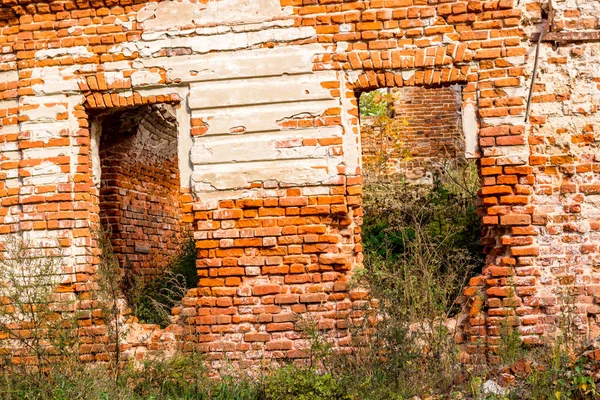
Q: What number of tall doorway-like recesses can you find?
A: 2